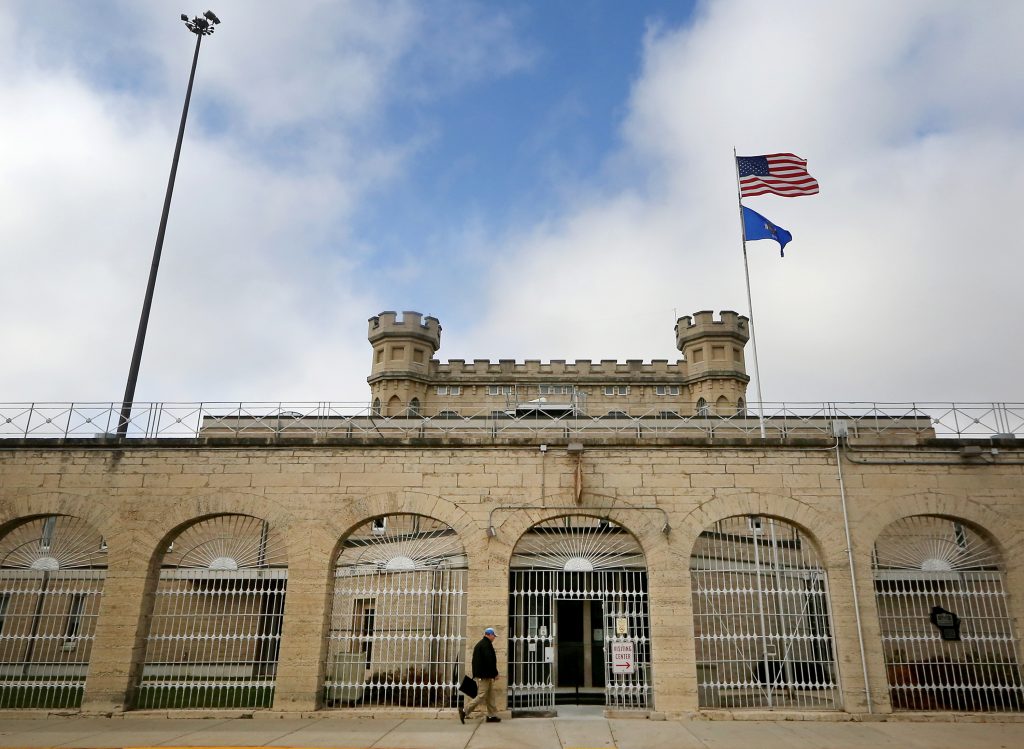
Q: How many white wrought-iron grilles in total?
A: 6